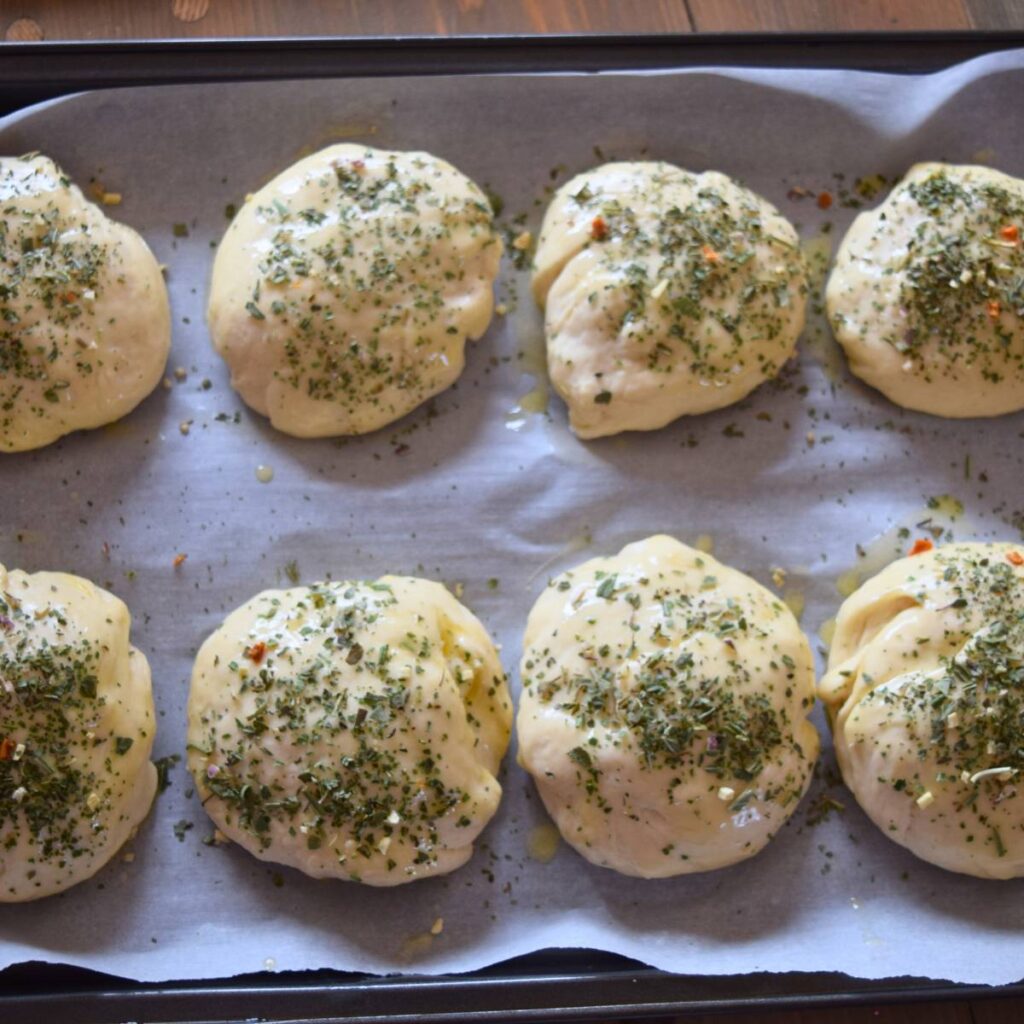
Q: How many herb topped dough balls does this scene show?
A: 8